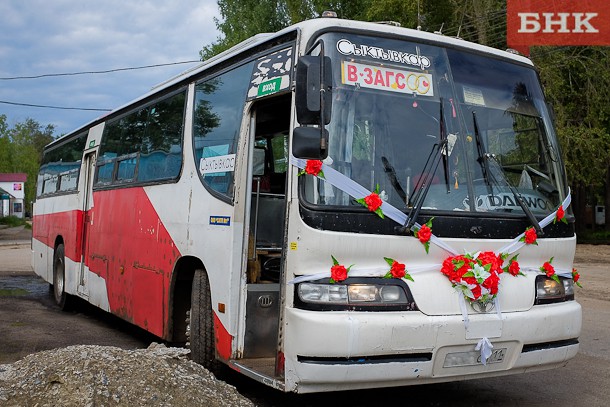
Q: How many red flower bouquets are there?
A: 11